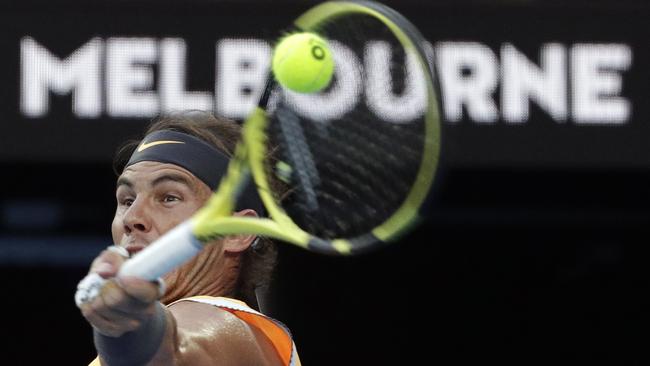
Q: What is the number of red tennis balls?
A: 0